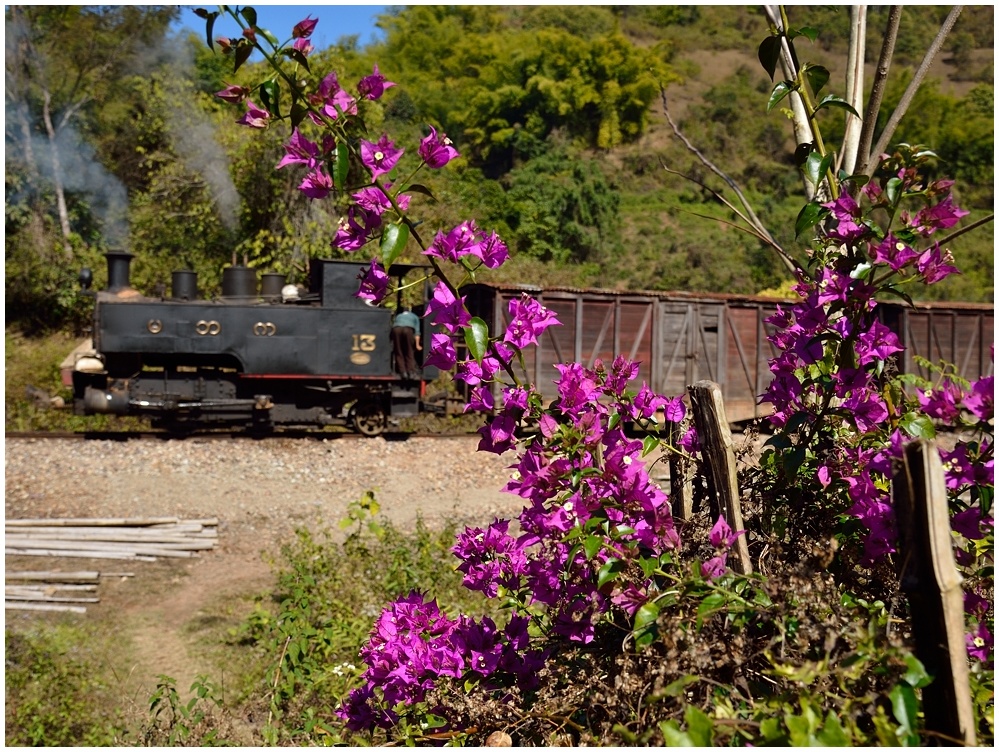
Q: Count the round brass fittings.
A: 5